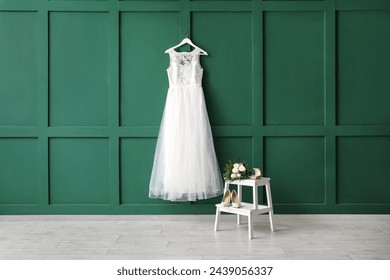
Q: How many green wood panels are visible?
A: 12